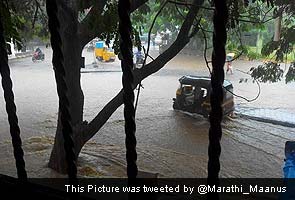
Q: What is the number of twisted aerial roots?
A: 4